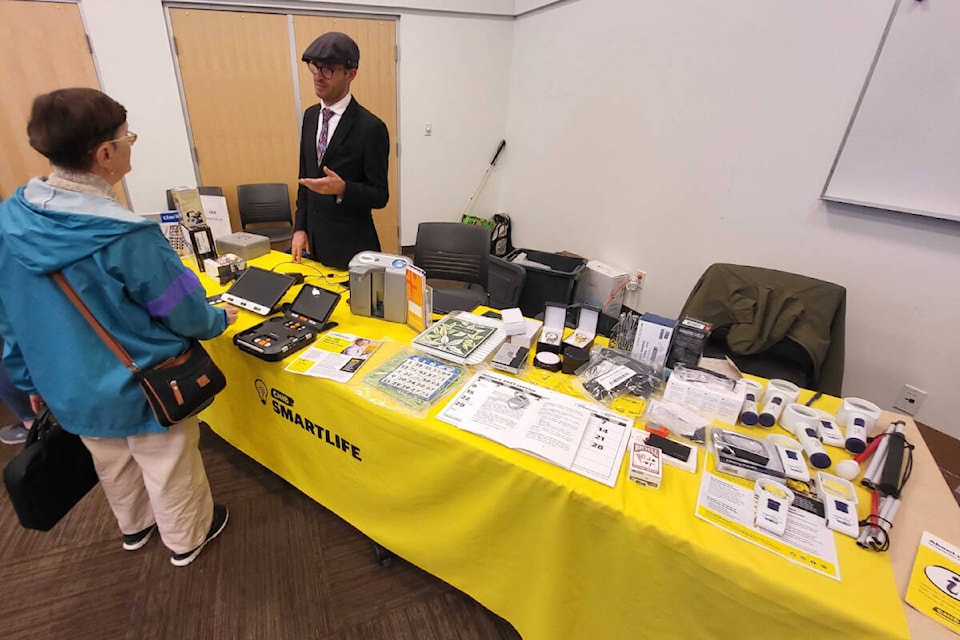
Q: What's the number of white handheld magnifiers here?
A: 8